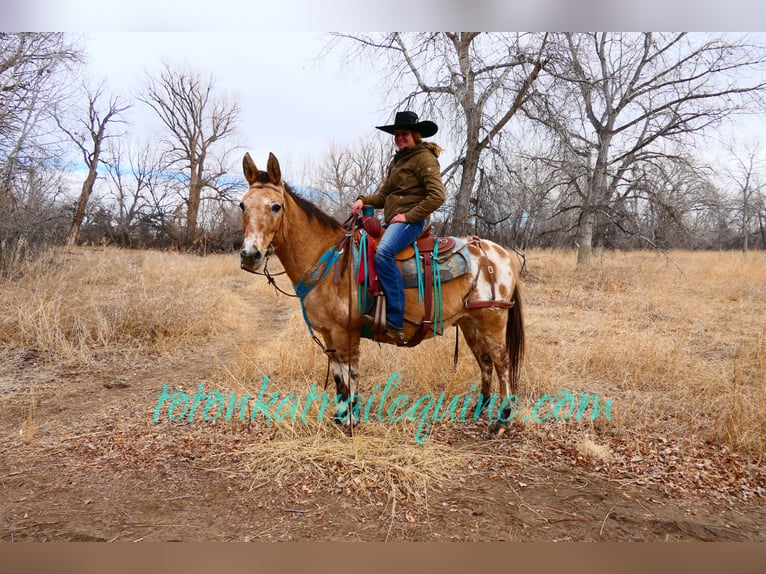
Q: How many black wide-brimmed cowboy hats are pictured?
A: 1